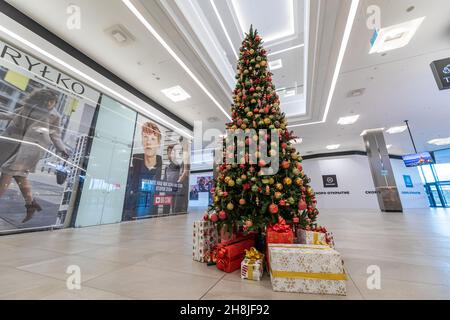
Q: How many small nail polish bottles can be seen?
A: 0